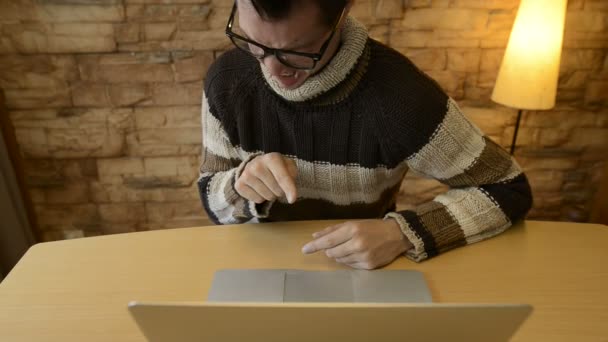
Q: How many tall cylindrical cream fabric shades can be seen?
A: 1